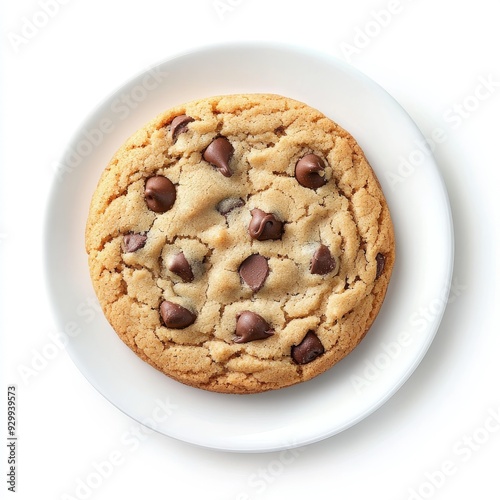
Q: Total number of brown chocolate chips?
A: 14